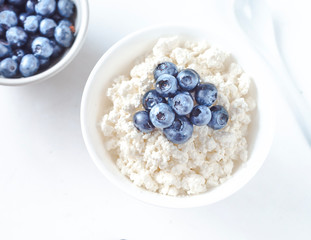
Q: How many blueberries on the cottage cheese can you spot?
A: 11